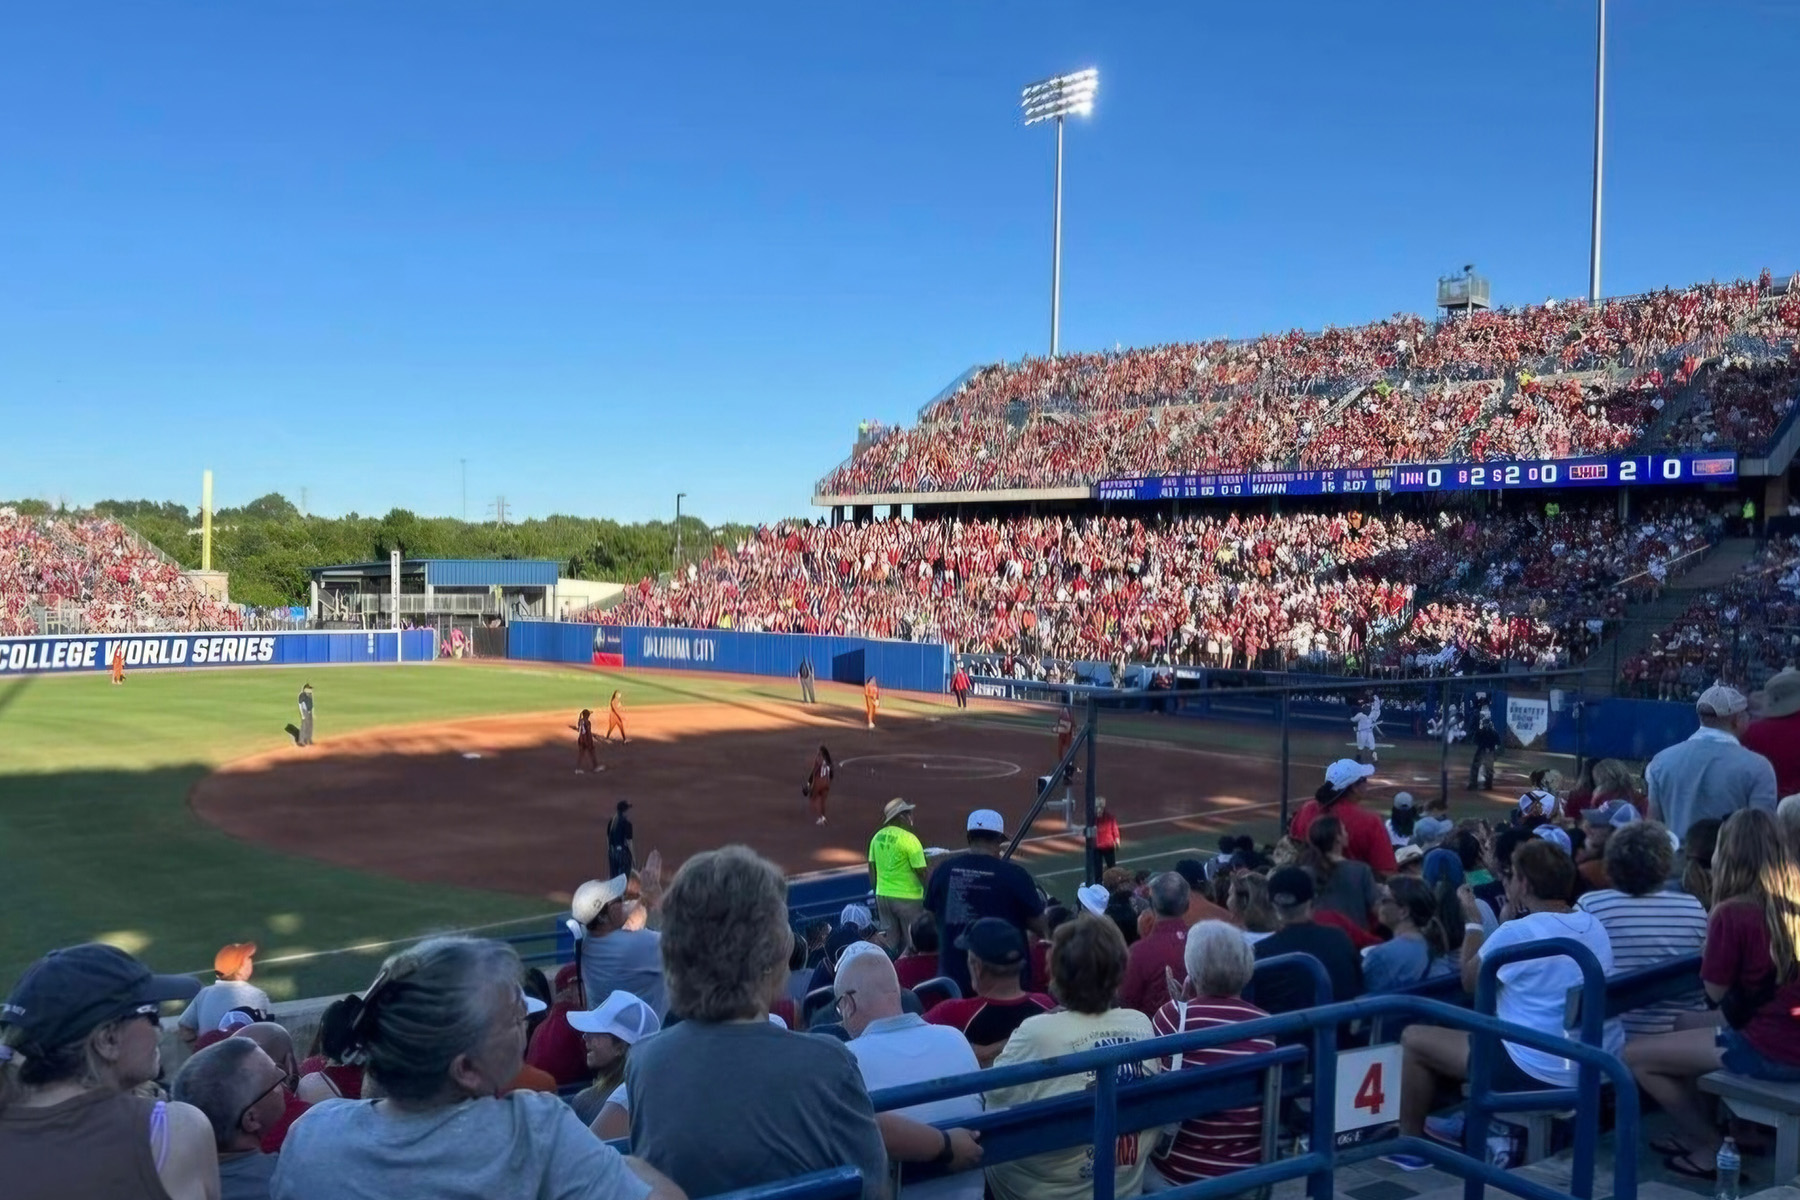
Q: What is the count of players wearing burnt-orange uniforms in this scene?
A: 6